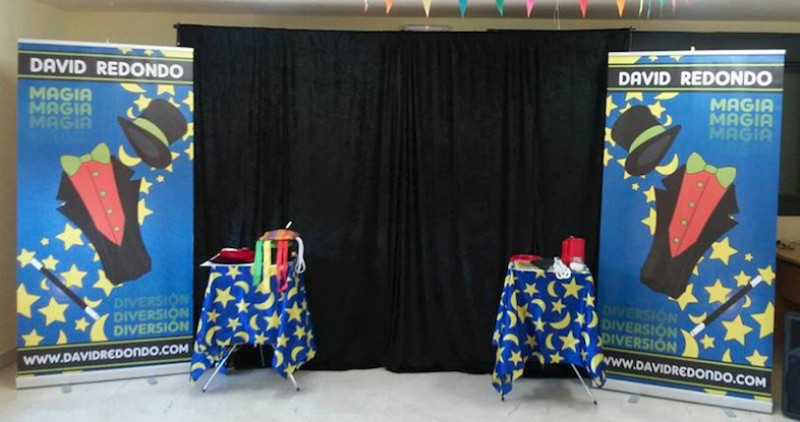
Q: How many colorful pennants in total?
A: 13